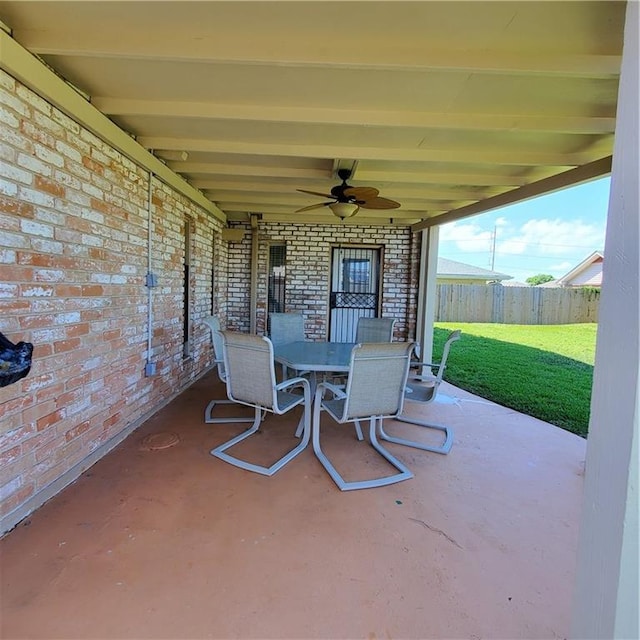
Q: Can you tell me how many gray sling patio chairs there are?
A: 6